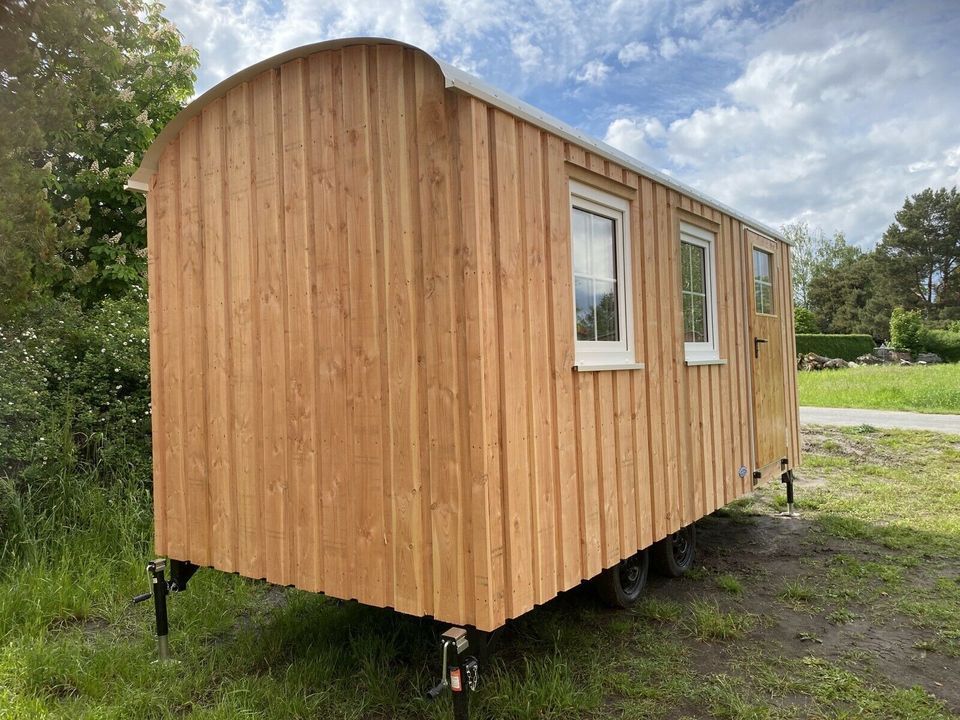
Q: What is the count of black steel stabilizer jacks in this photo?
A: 3